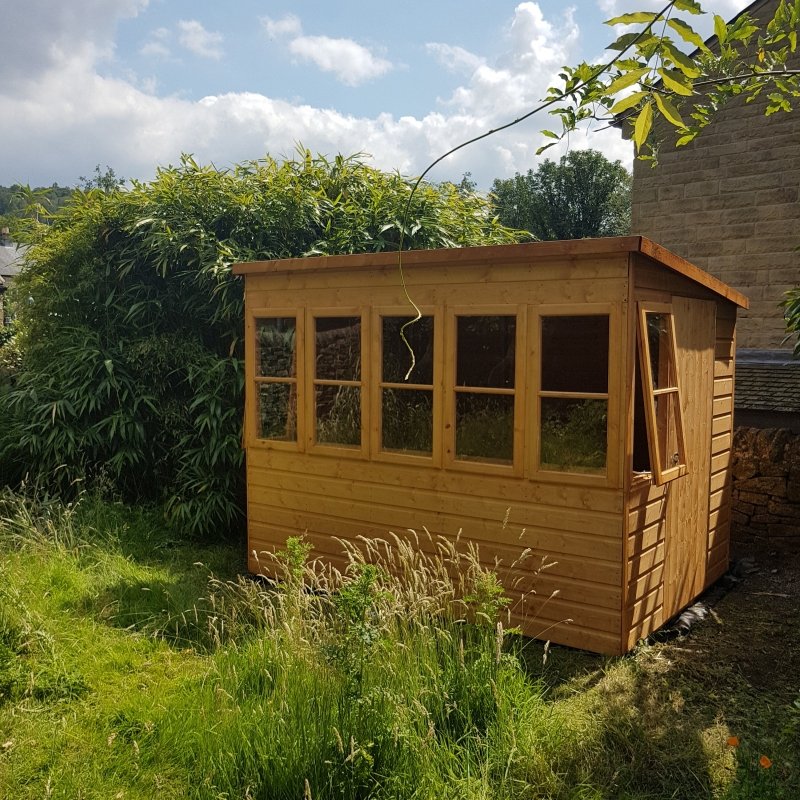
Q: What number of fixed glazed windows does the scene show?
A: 5